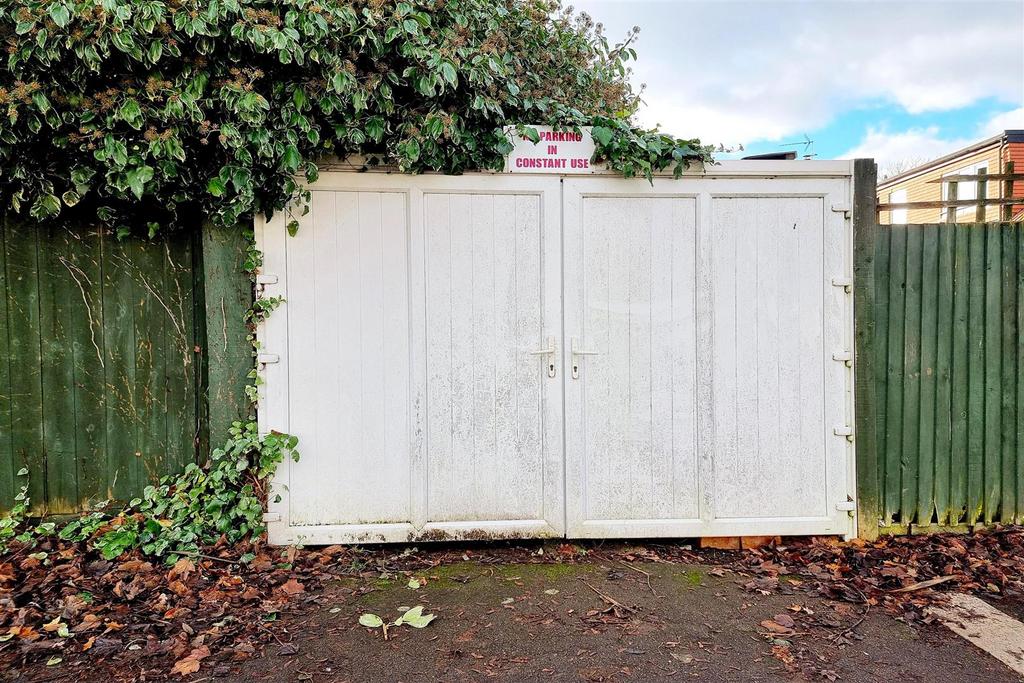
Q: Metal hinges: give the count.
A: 8